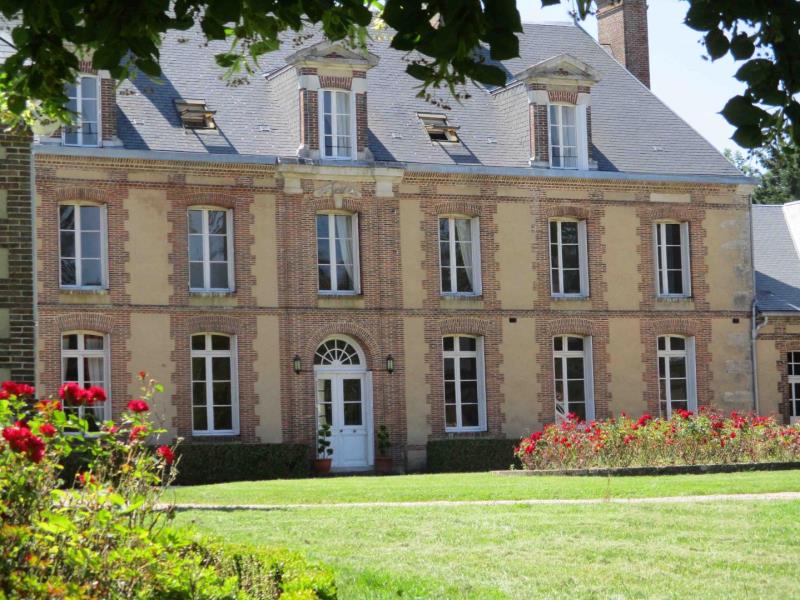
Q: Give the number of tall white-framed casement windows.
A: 14